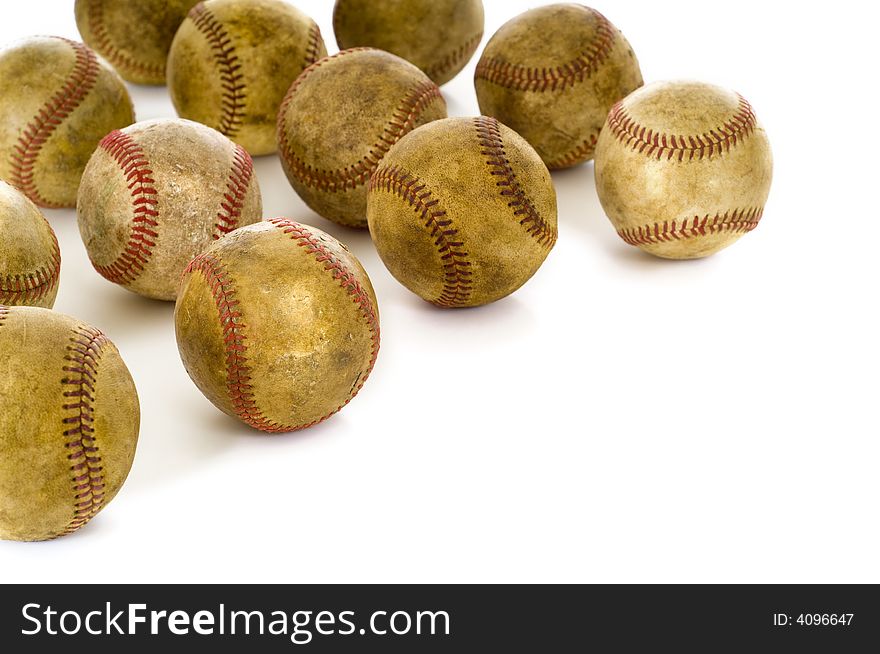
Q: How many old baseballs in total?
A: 12